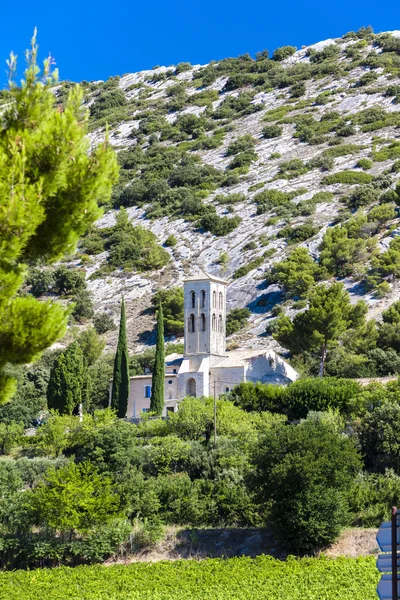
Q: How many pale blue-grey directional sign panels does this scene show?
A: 3